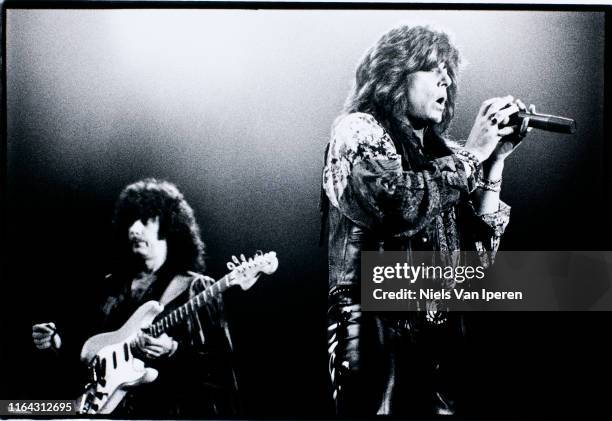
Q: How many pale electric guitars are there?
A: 1